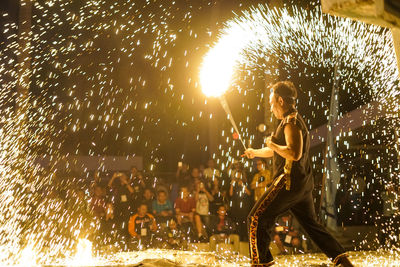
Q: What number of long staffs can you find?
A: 1